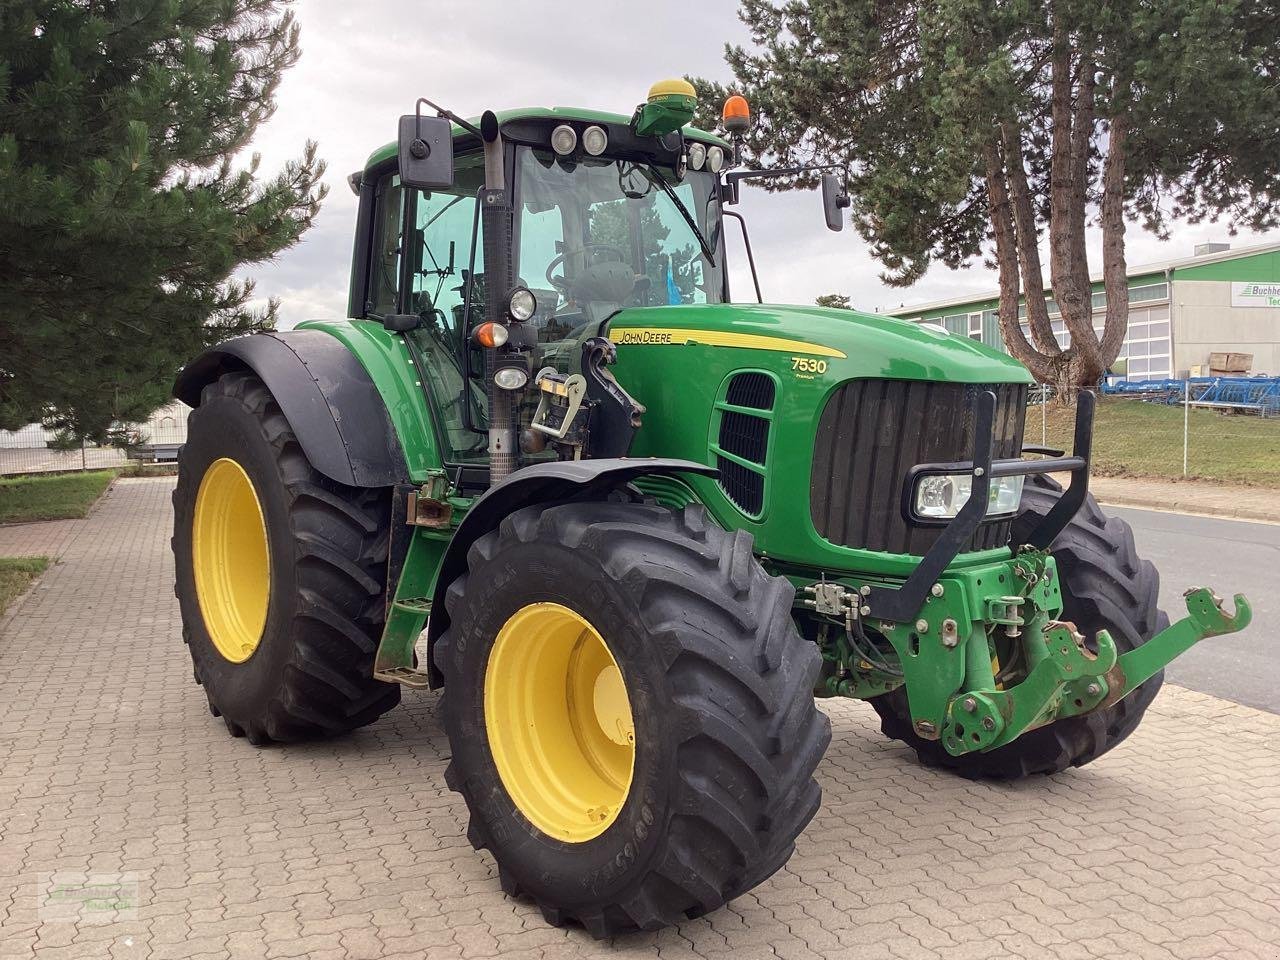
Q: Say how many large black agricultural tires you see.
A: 3